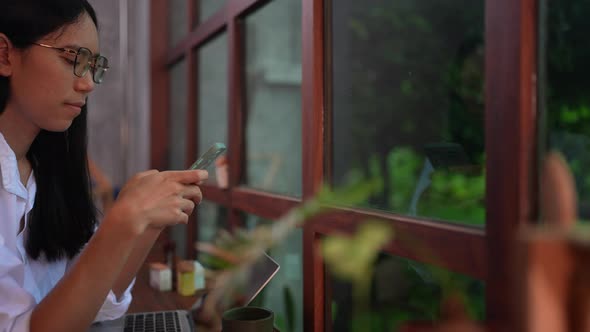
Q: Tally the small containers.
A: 3